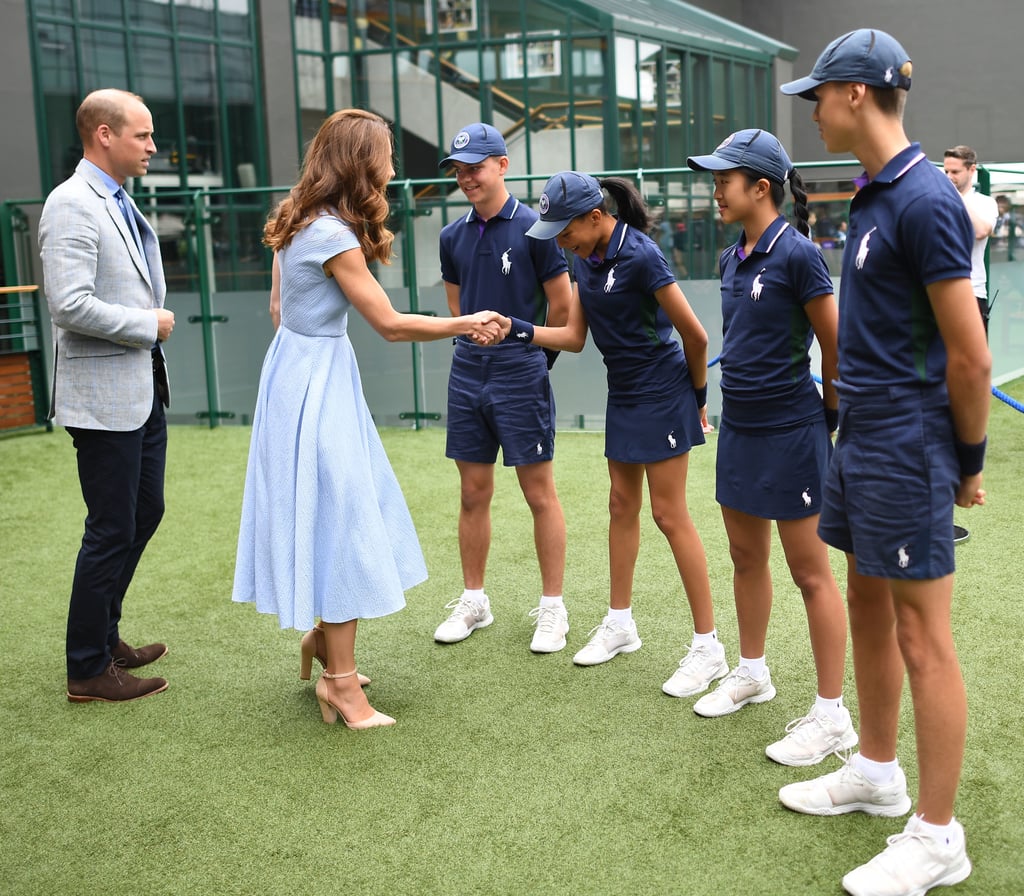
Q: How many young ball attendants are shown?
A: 4